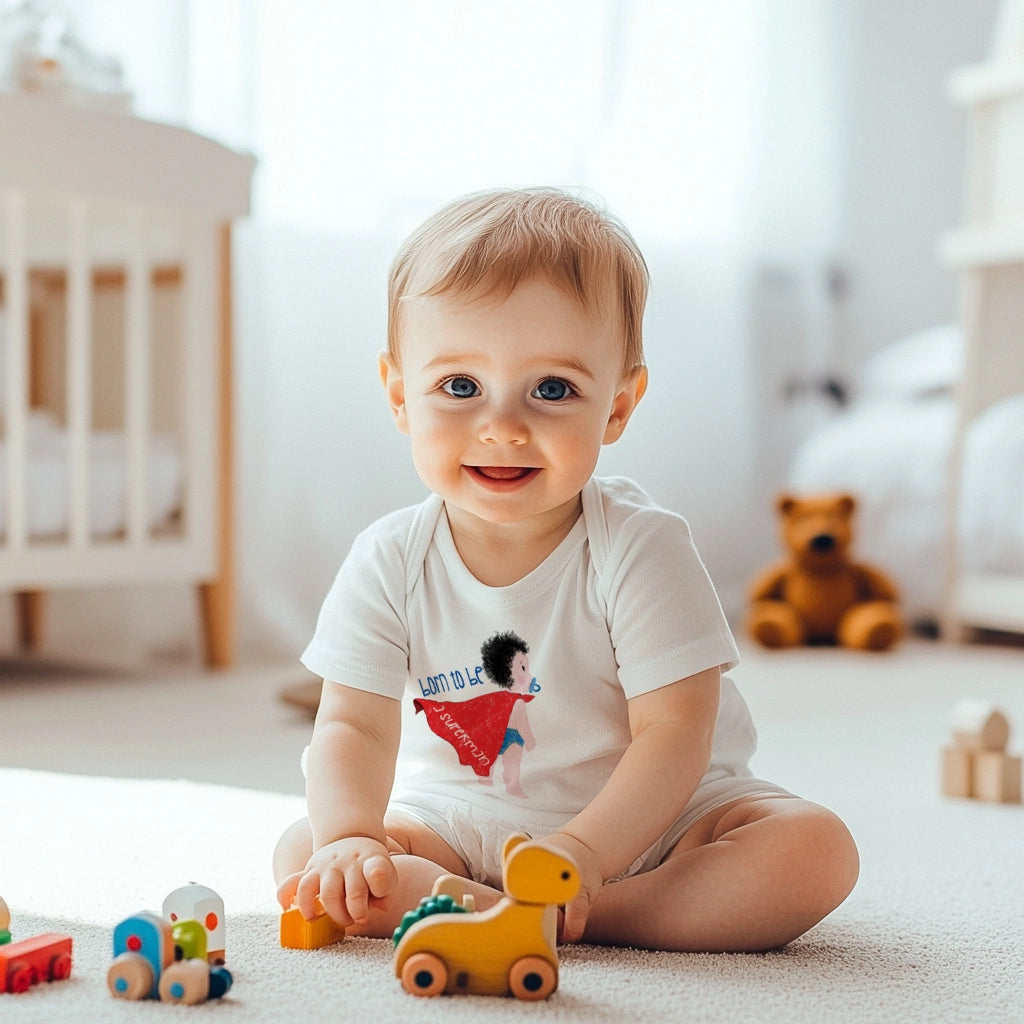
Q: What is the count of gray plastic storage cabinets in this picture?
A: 0